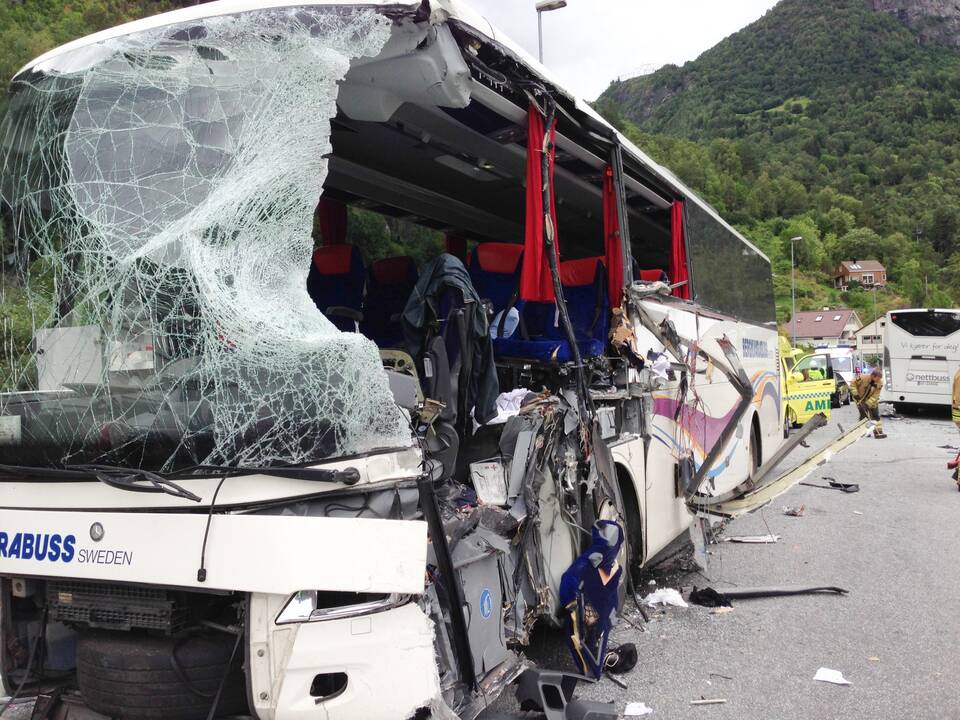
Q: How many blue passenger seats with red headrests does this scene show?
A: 5